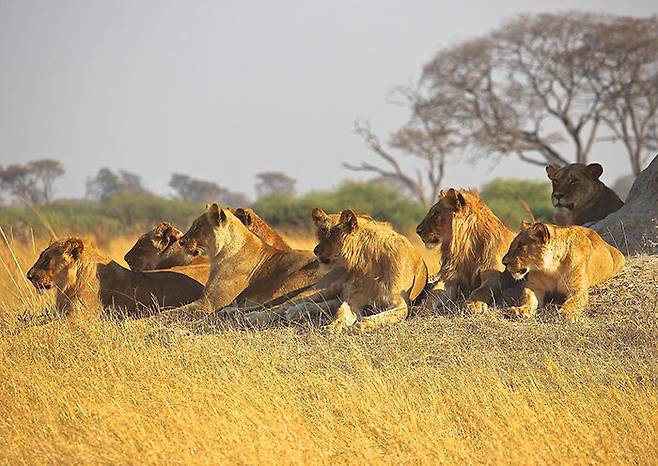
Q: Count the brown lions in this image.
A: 8